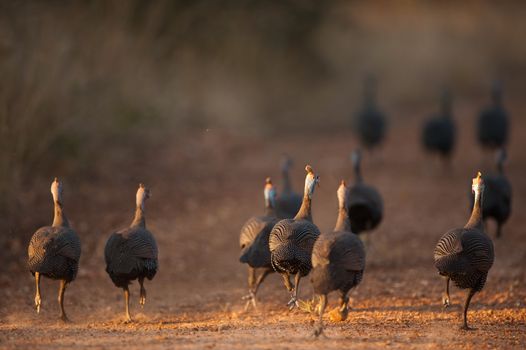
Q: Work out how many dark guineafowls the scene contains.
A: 12